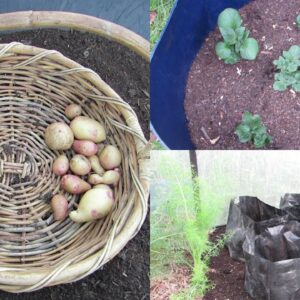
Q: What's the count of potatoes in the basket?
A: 12